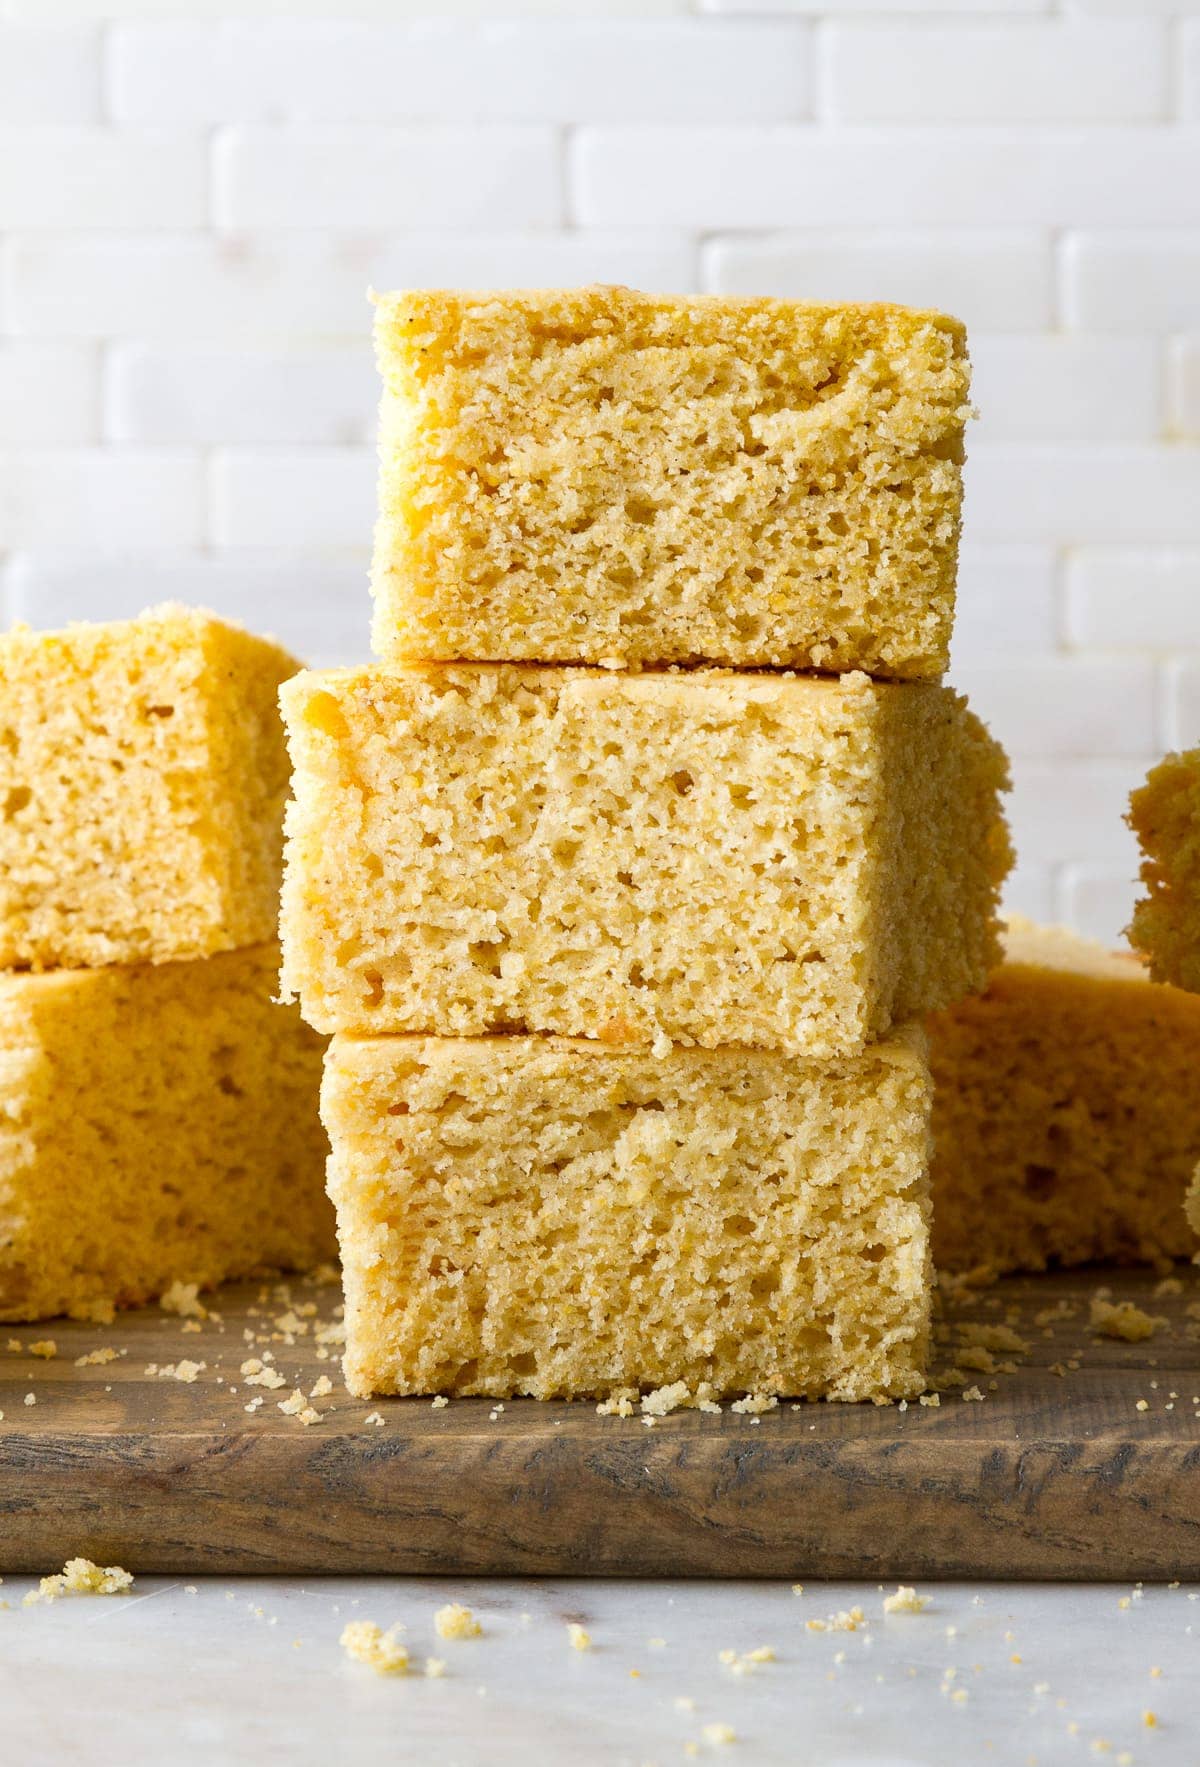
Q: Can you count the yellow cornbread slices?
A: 7